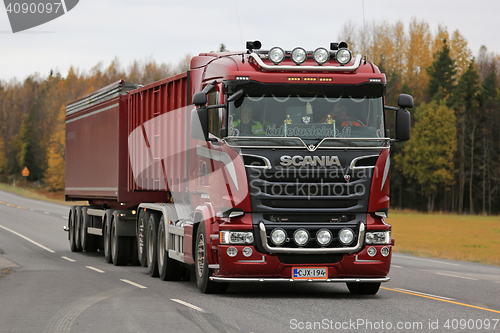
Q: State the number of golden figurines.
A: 2